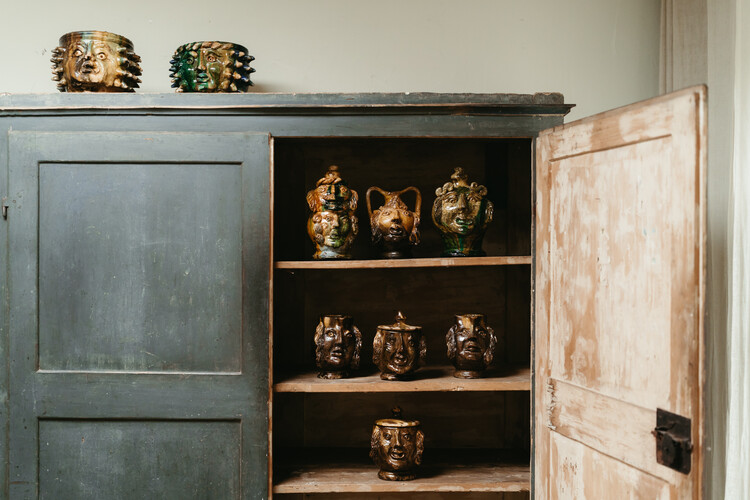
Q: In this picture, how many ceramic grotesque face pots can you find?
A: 9